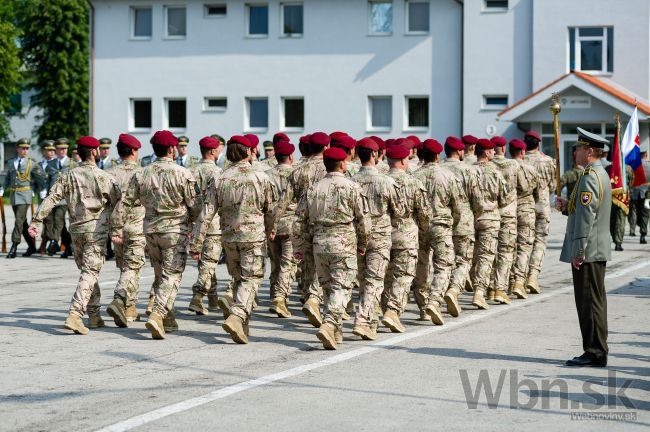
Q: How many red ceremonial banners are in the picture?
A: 1